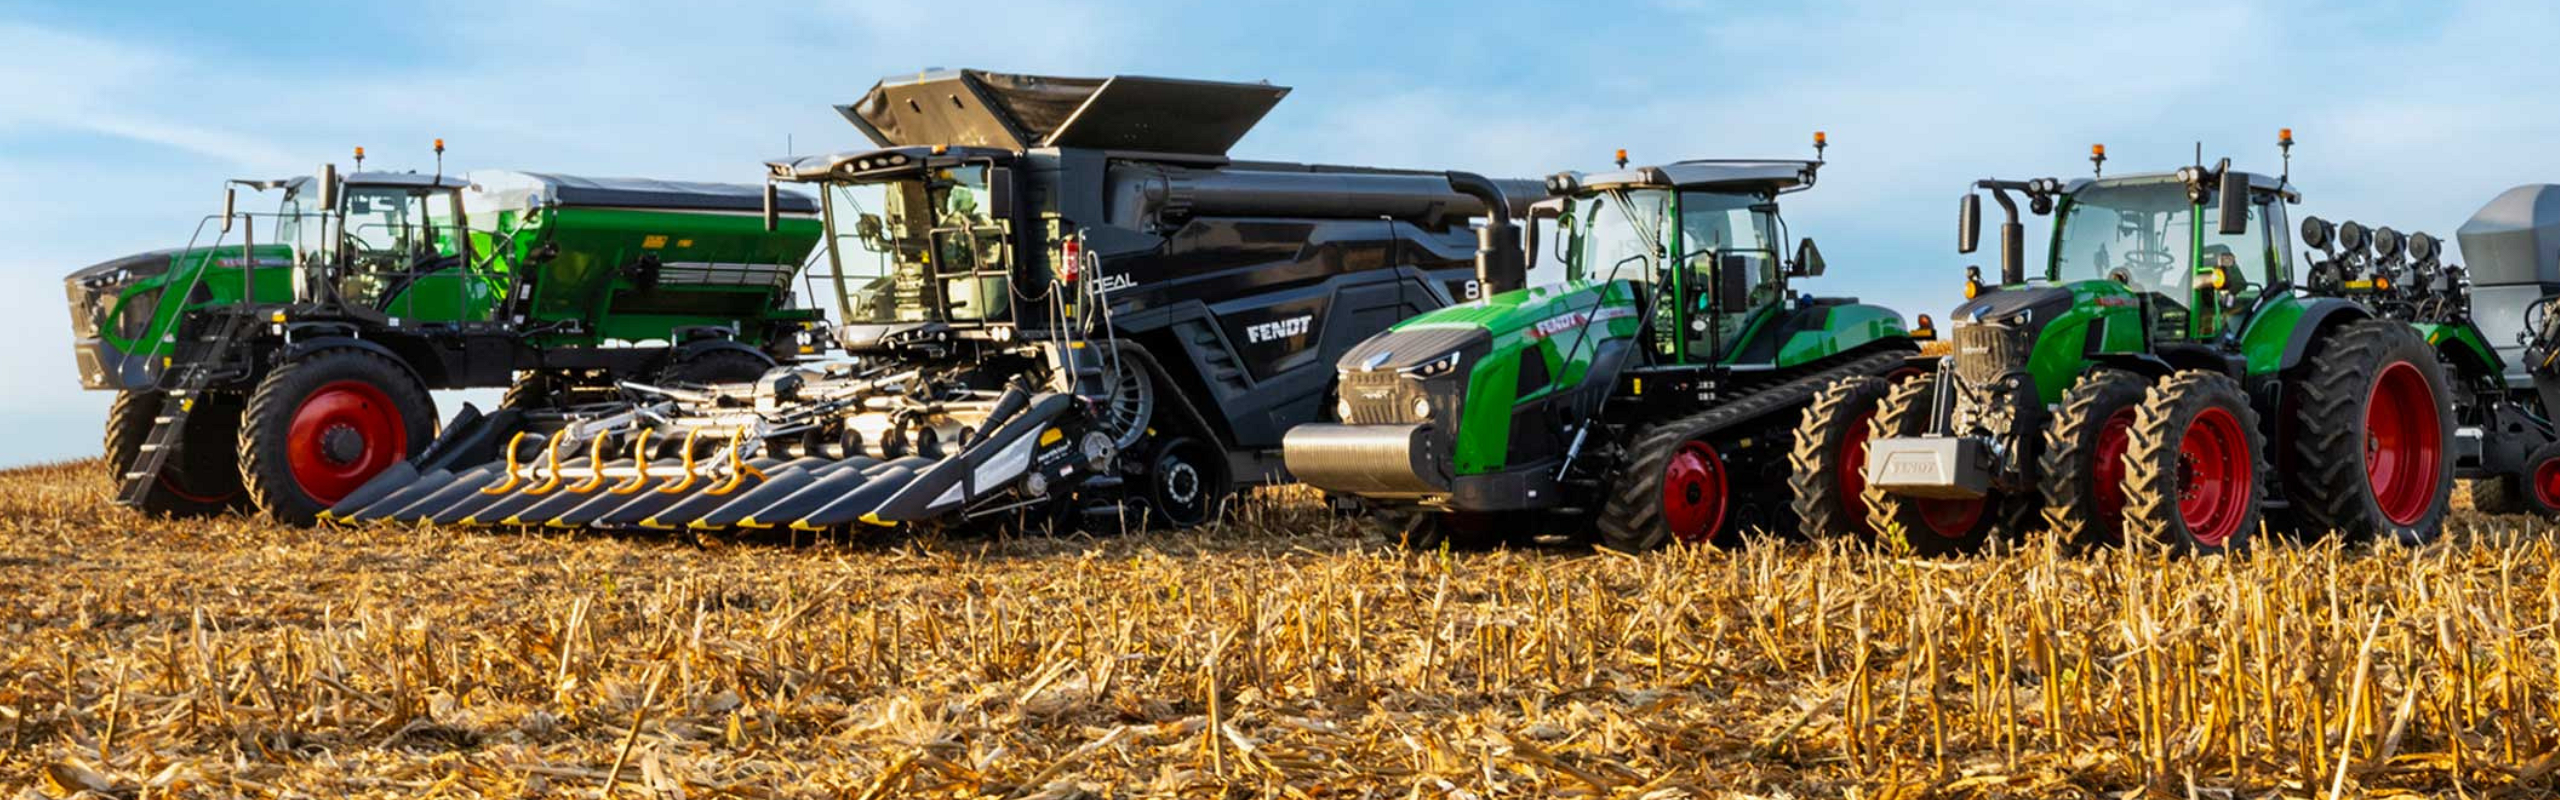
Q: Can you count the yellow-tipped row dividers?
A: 12